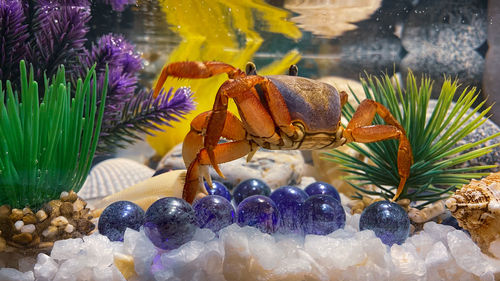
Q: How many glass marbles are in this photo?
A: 10